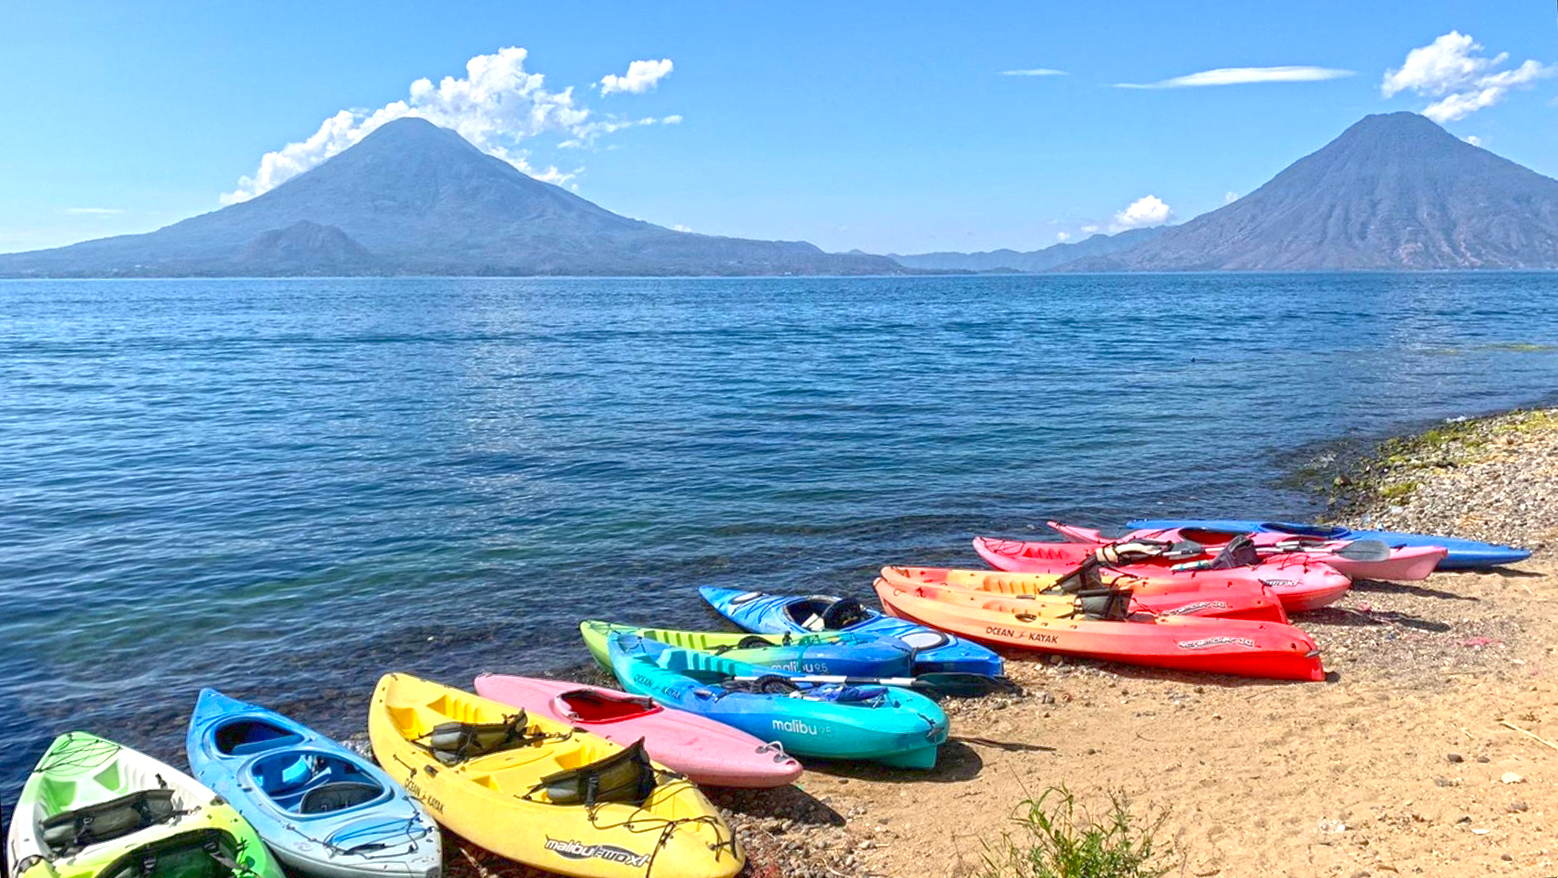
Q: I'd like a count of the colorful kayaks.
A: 12